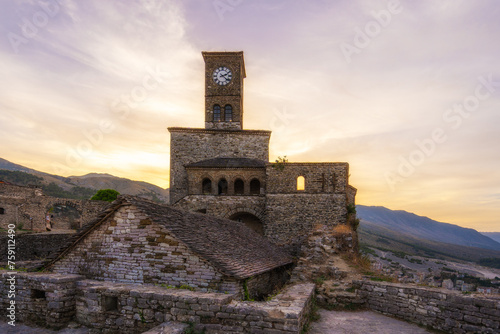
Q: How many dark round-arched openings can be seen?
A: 7